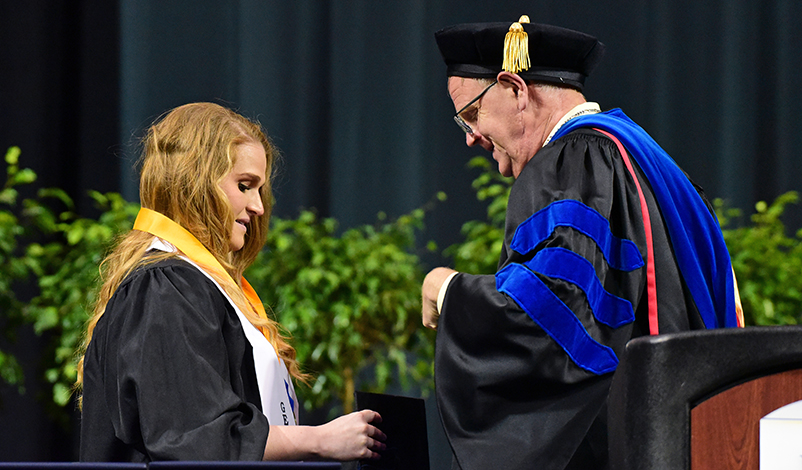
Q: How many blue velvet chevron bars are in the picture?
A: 3